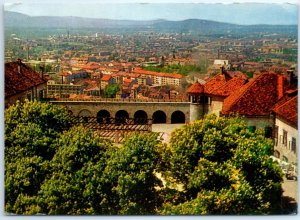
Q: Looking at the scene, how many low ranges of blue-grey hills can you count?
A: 1